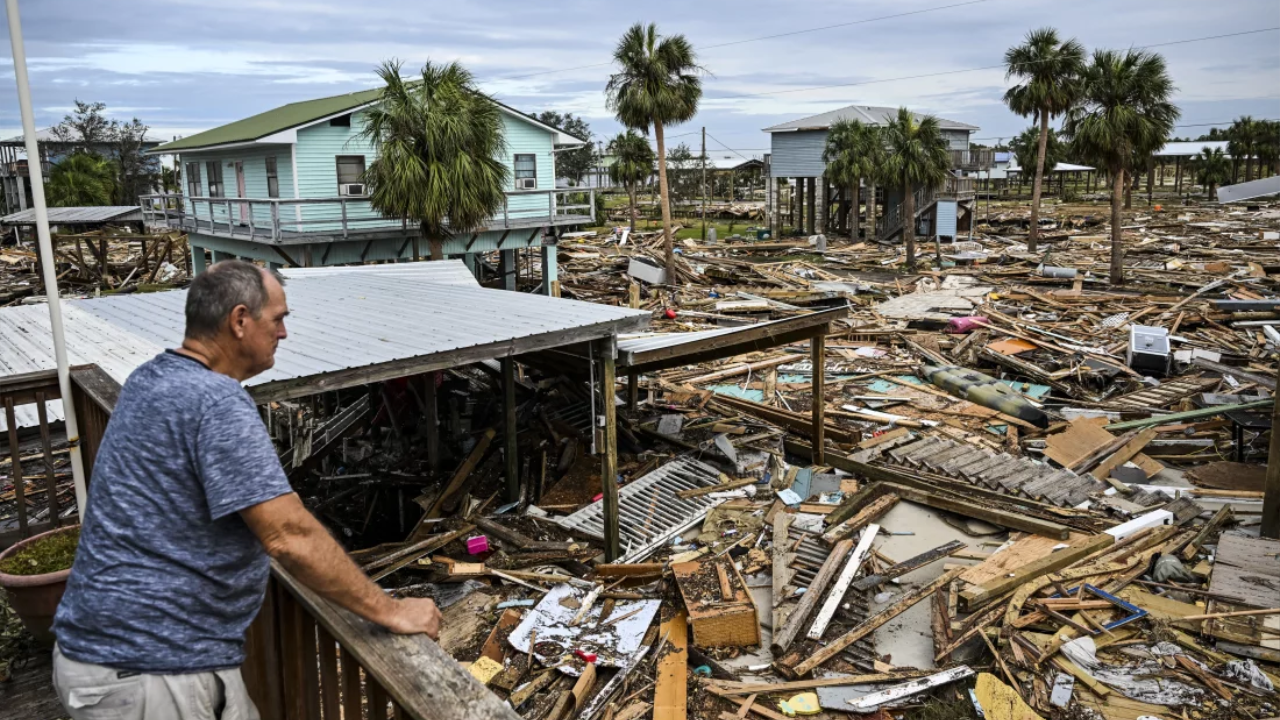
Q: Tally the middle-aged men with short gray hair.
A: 1